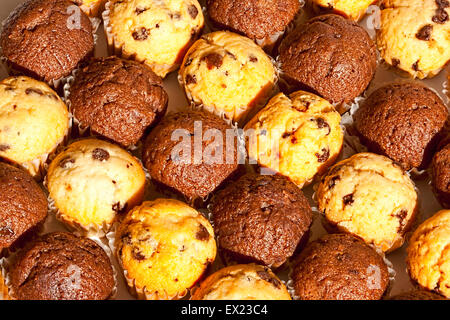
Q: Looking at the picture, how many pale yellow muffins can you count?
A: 12